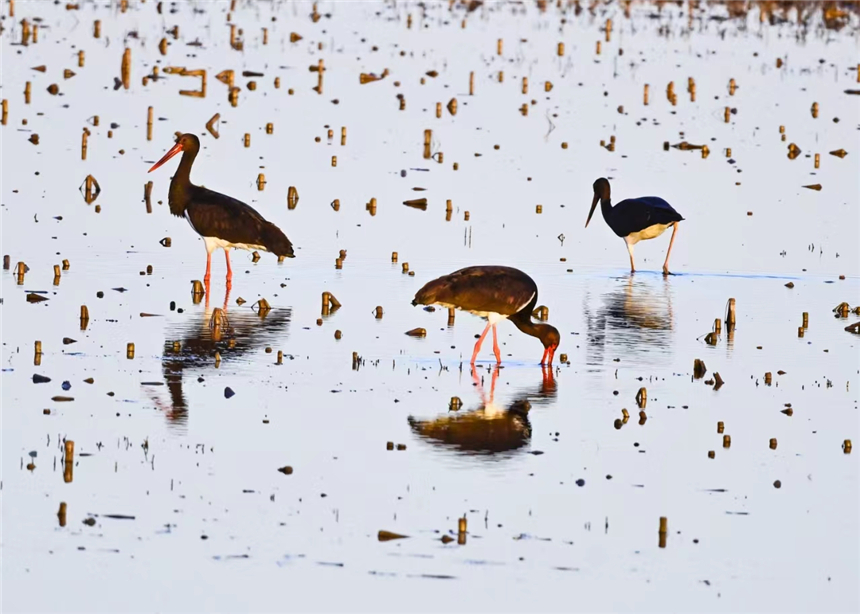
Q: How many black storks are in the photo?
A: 3